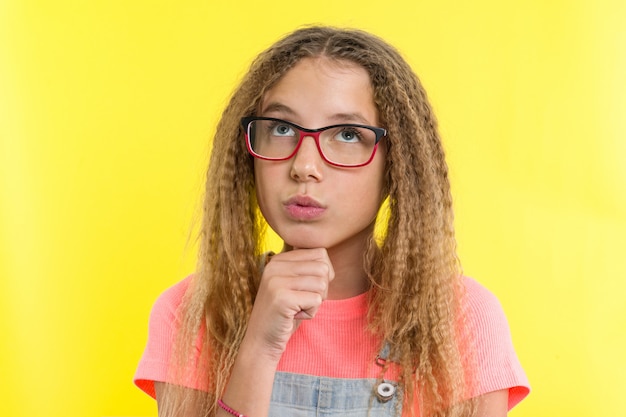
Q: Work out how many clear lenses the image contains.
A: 2